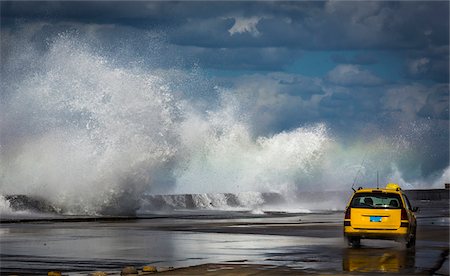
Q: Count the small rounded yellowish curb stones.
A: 4